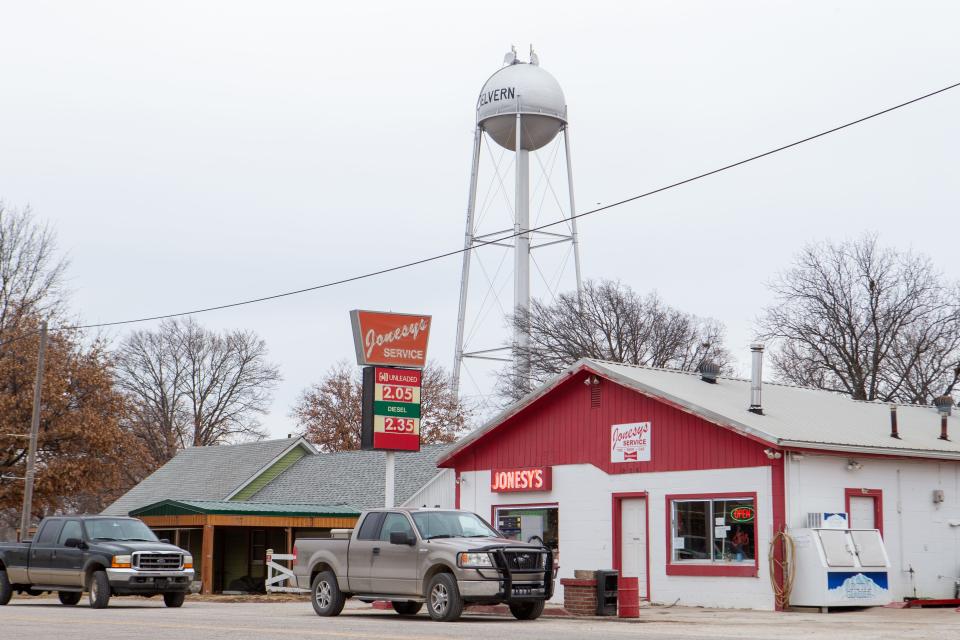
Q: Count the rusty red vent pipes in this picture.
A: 2